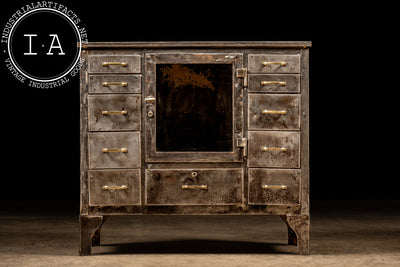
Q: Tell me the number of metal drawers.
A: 11